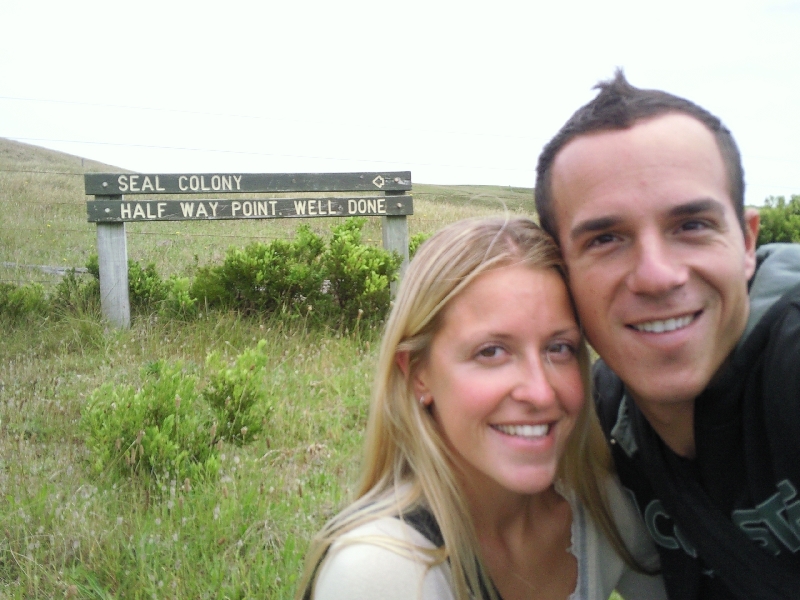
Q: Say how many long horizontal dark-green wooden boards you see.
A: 2